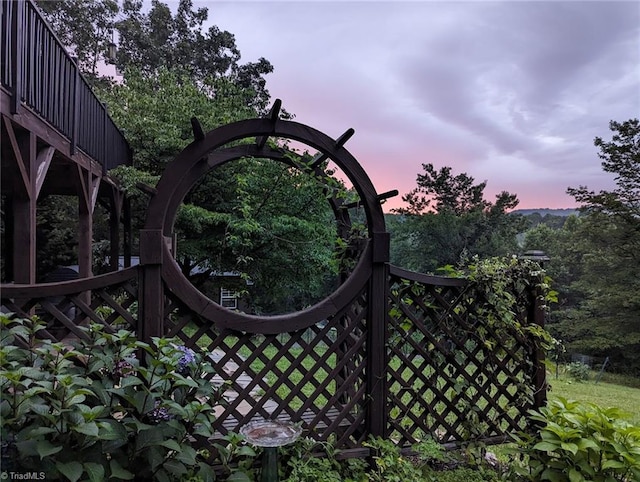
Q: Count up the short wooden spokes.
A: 5